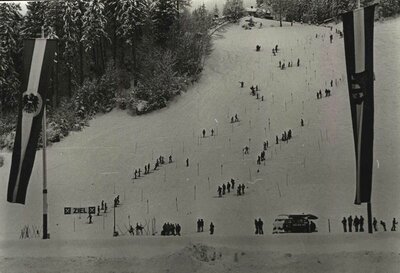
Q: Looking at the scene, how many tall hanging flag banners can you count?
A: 2